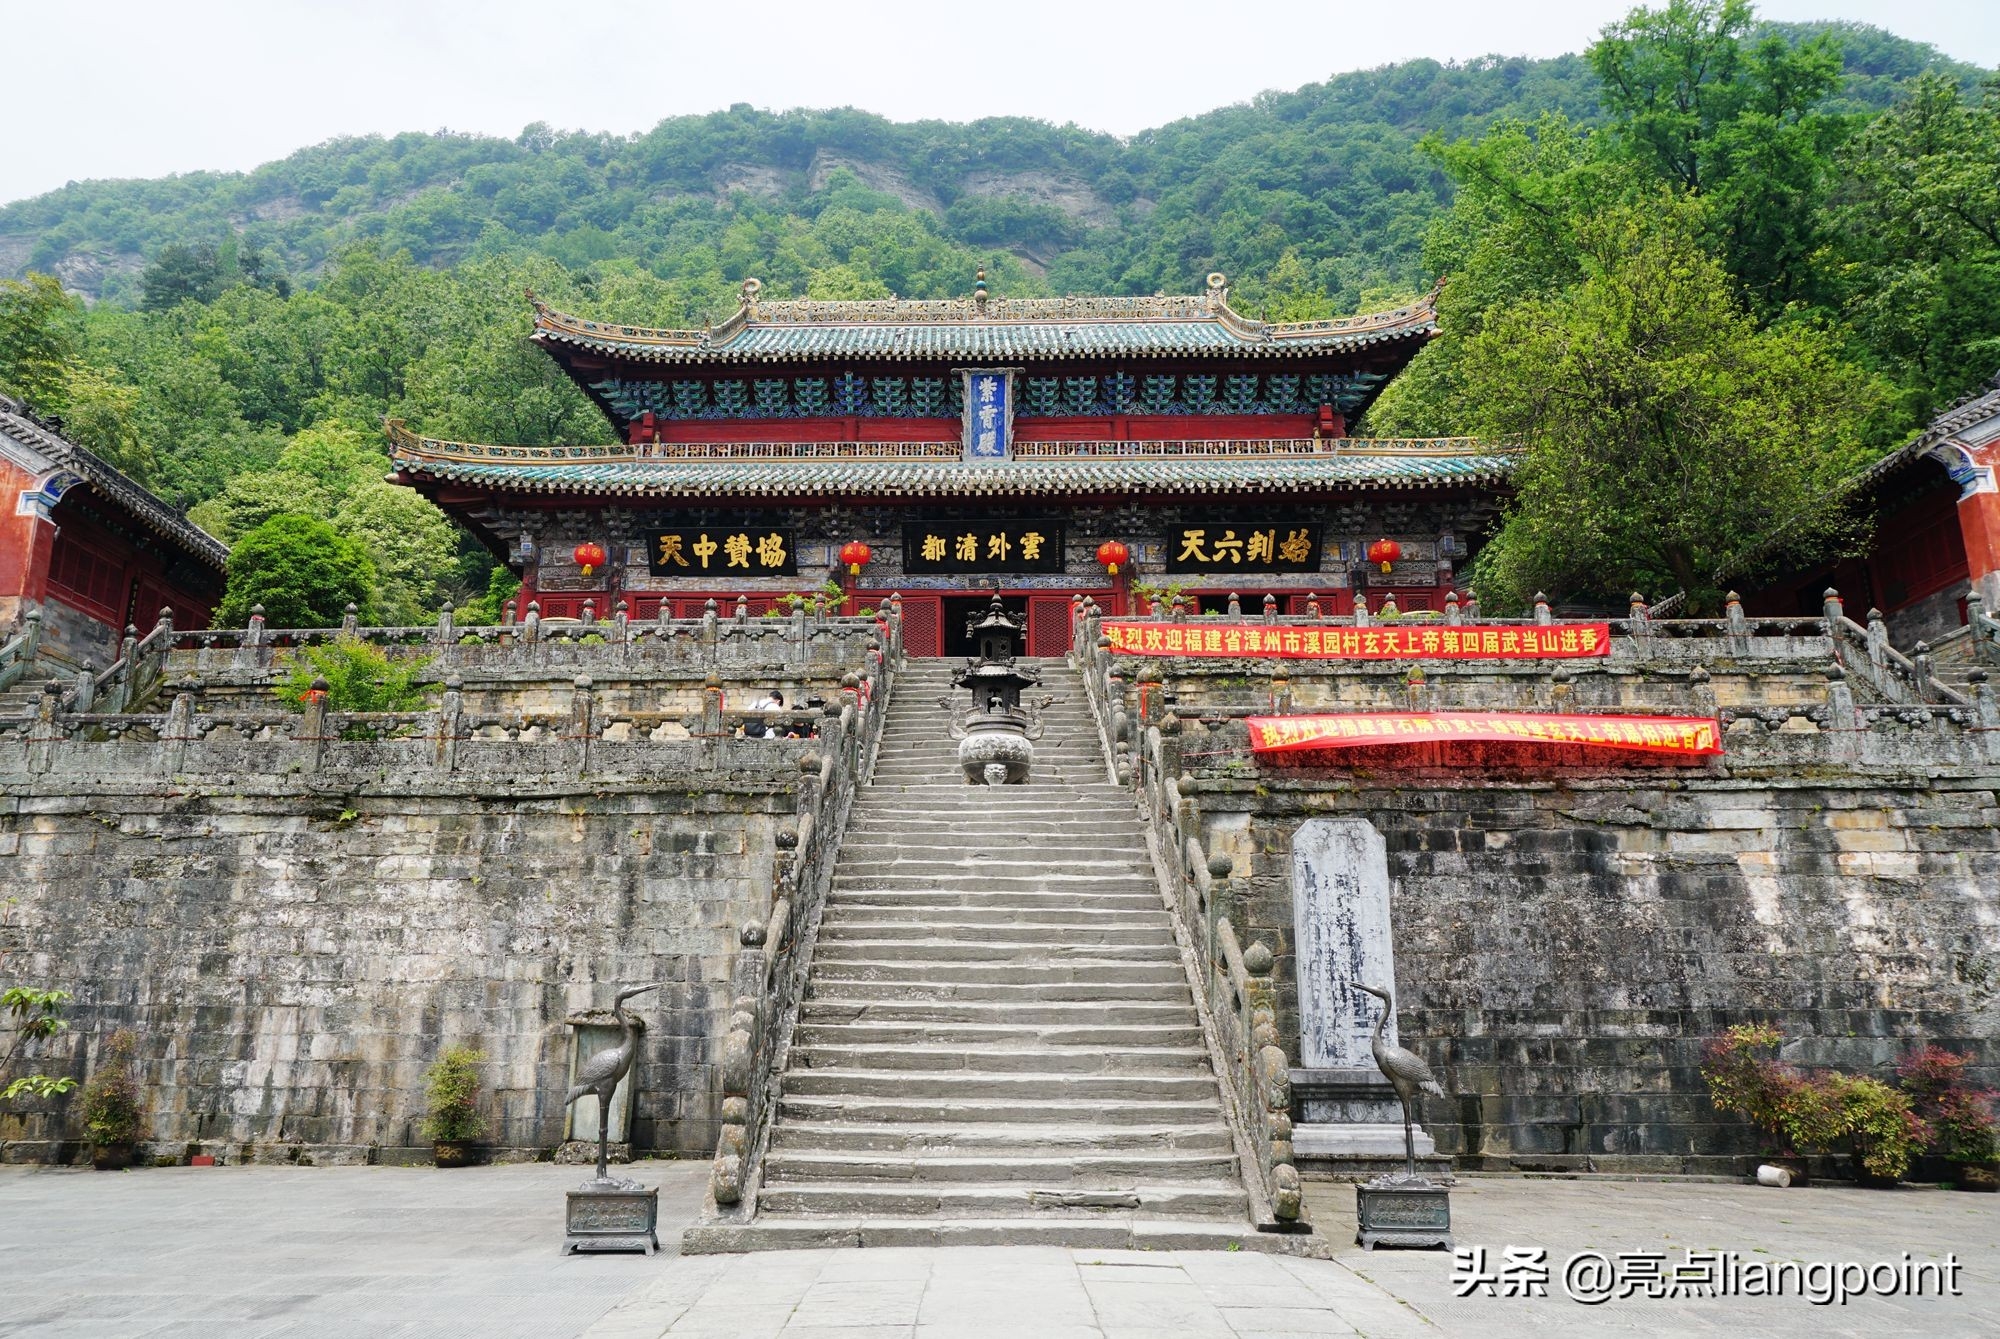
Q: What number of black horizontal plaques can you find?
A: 3